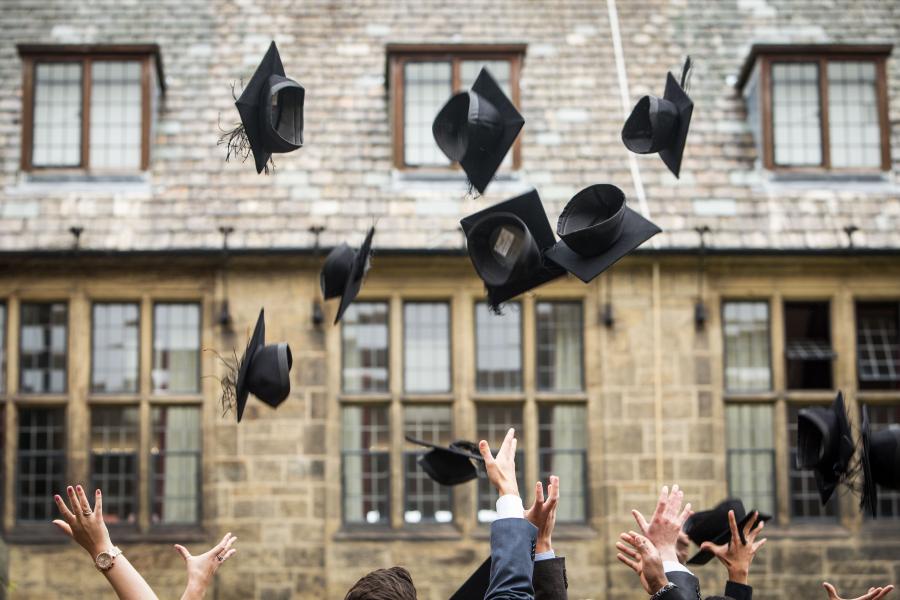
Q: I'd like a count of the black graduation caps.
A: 11